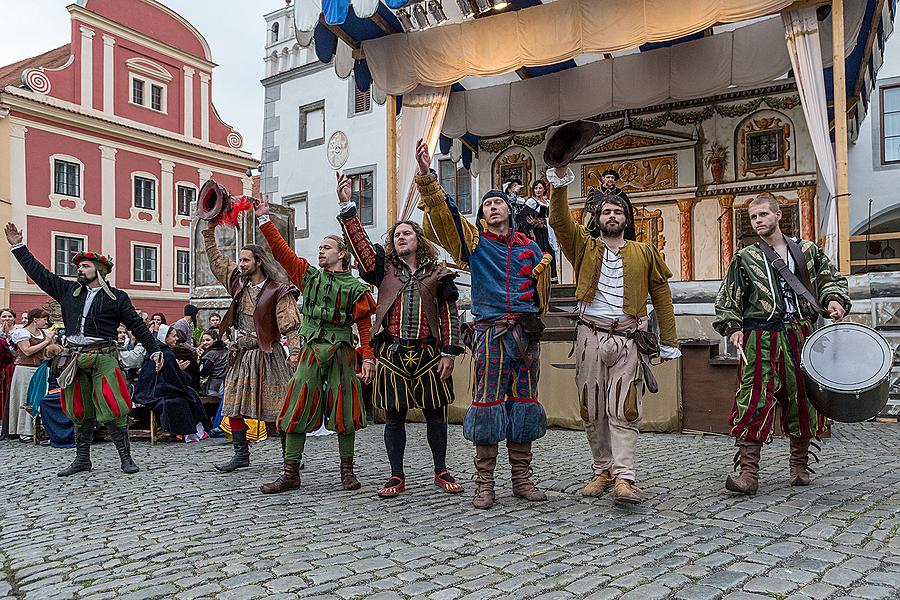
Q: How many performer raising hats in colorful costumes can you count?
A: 2